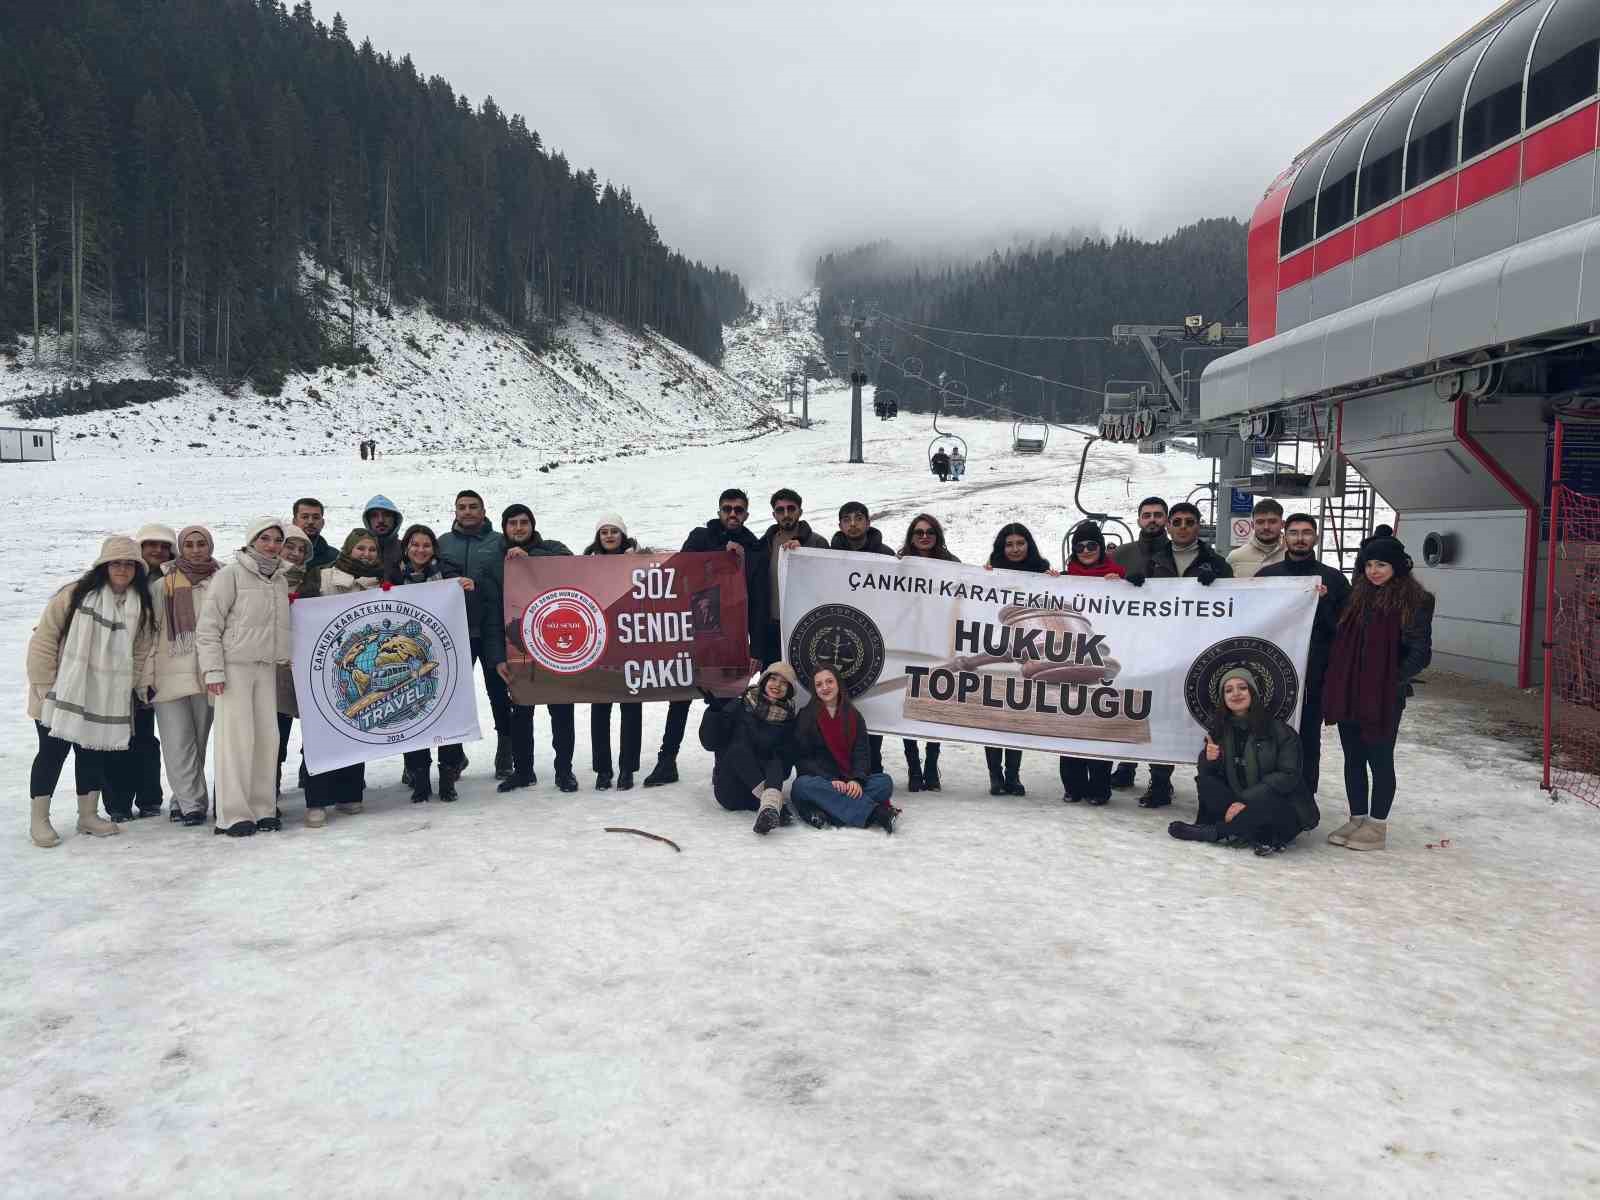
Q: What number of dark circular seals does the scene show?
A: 2